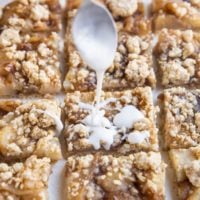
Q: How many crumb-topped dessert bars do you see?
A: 12